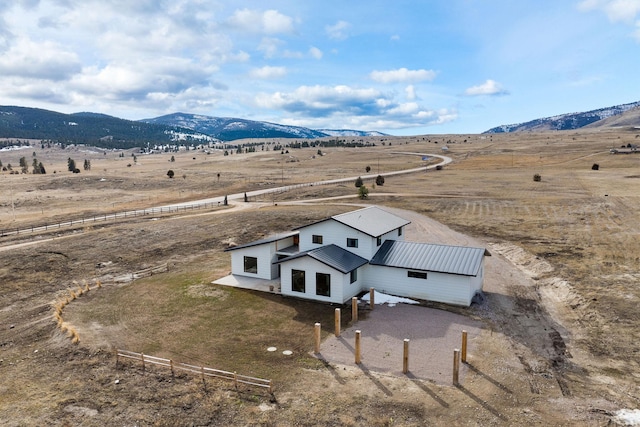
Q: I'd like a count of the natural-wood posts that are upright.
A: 8